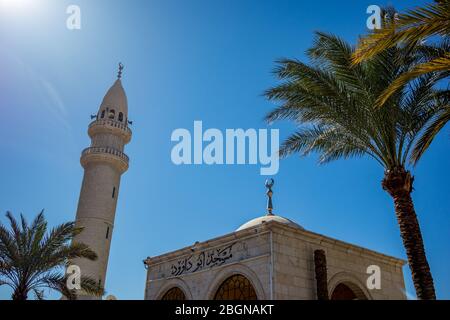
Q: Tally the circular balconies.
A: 2